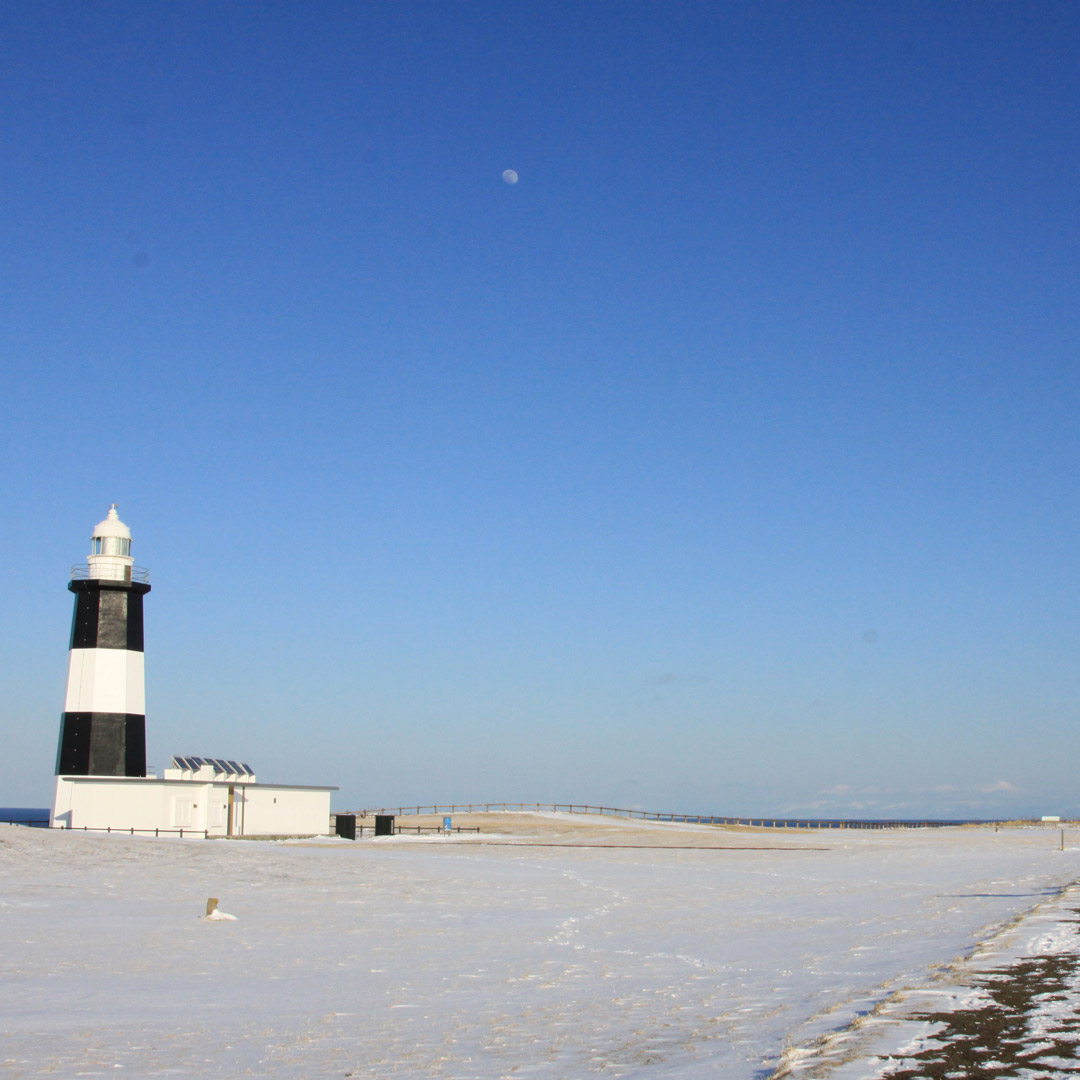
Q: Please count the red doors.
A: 0